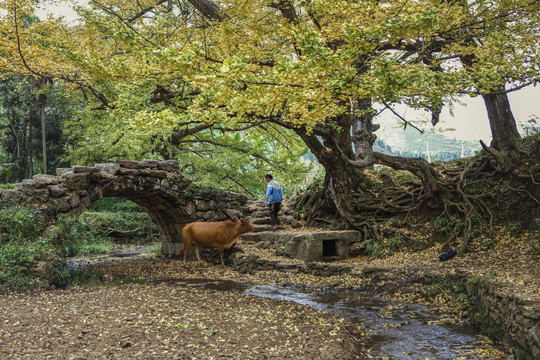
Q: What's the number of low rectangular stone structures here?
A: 1